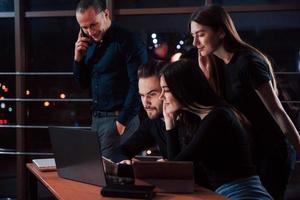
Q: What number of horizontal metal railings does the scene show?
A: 4